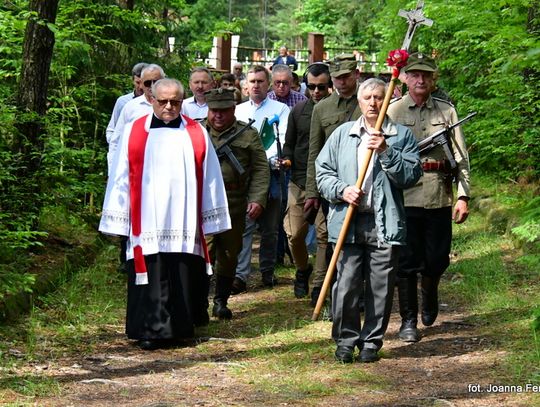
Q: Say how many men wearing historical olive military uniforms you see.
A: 3